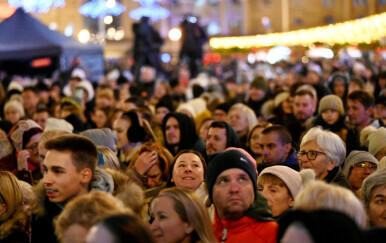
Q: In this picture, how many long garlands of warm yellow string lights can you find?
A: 1